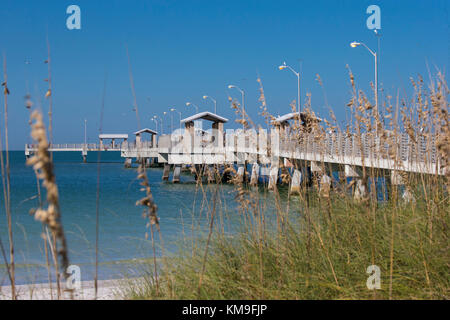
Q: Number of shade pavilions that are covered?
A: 4